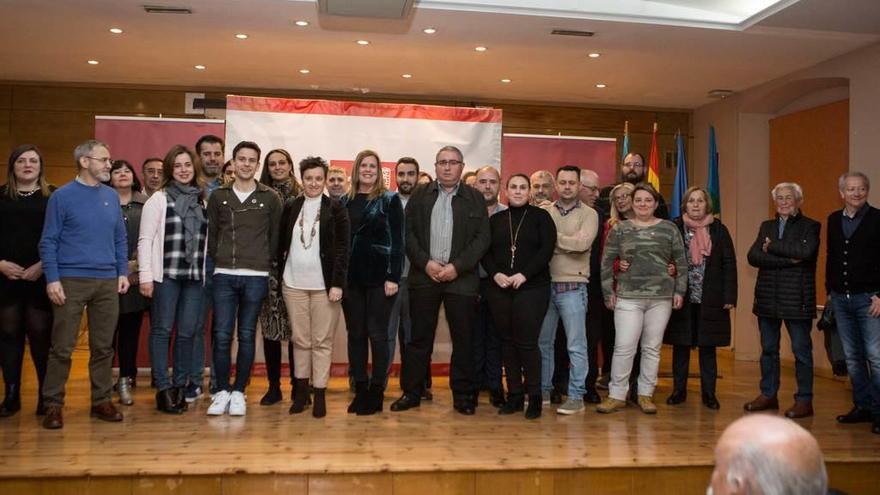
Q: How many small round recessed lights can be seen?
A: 13